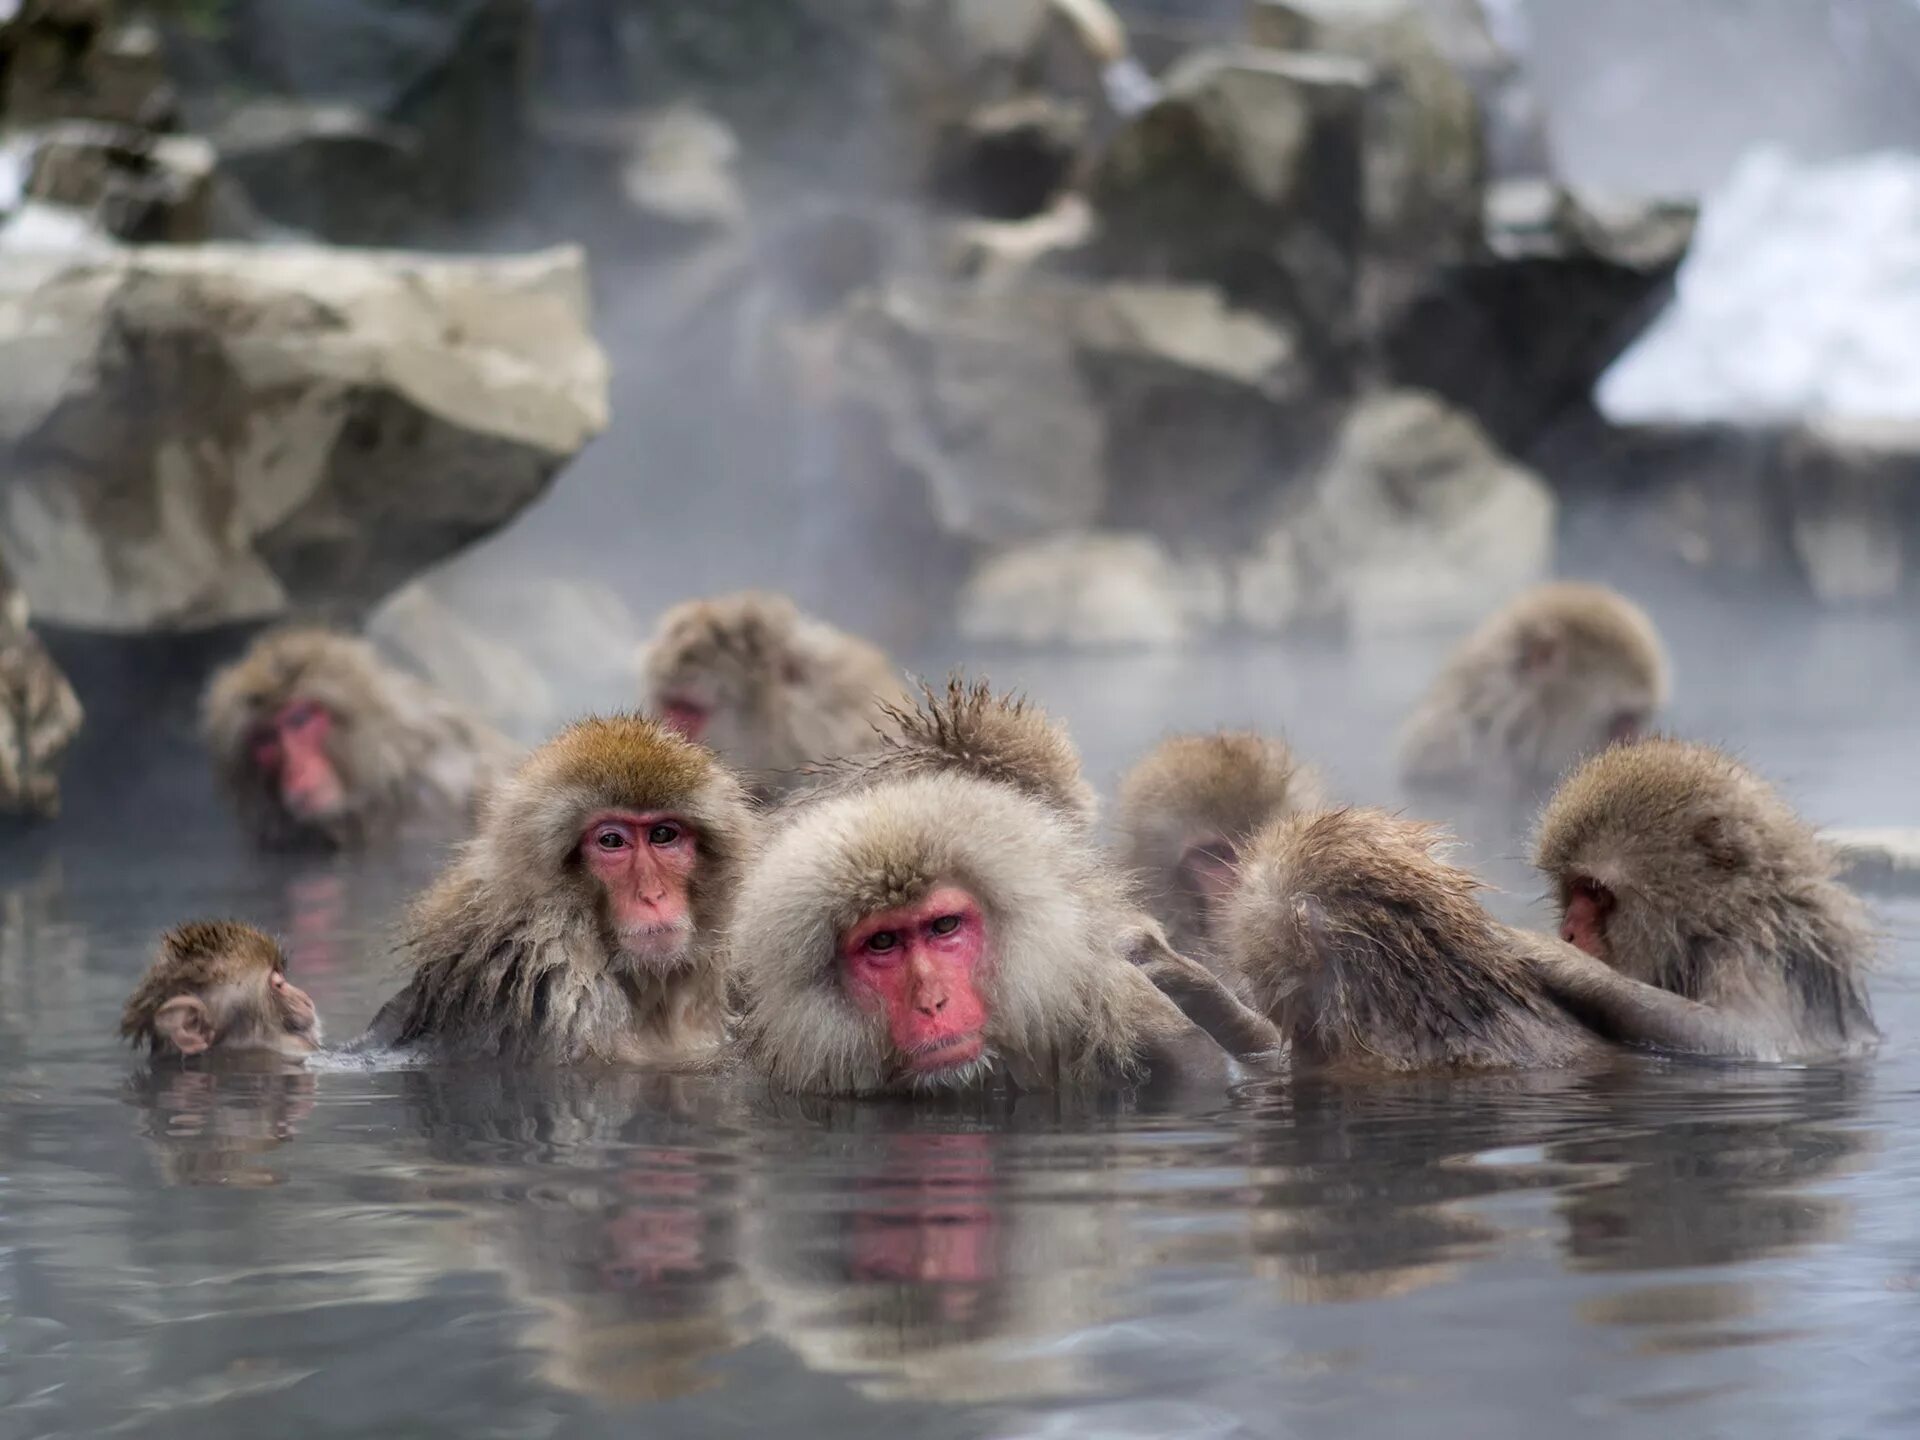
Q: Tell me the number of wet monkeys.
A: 10